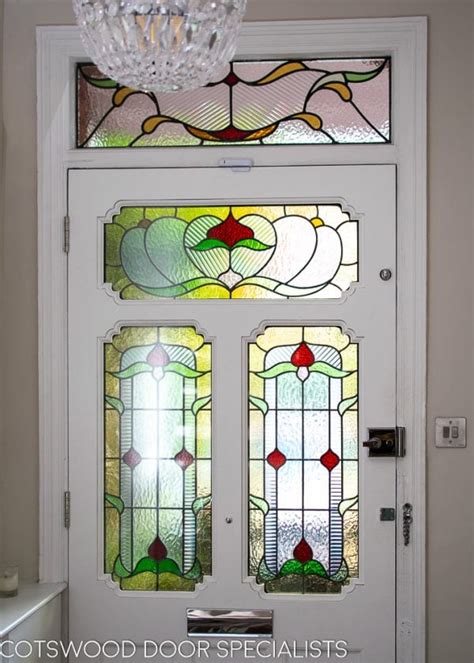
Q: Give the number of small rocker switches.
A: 2